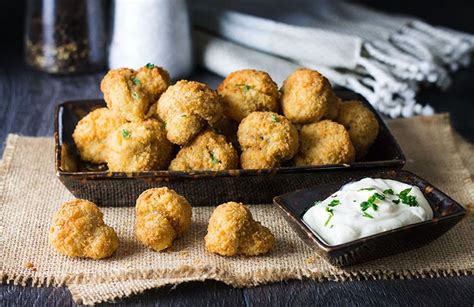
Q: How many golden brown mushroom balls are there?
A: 13